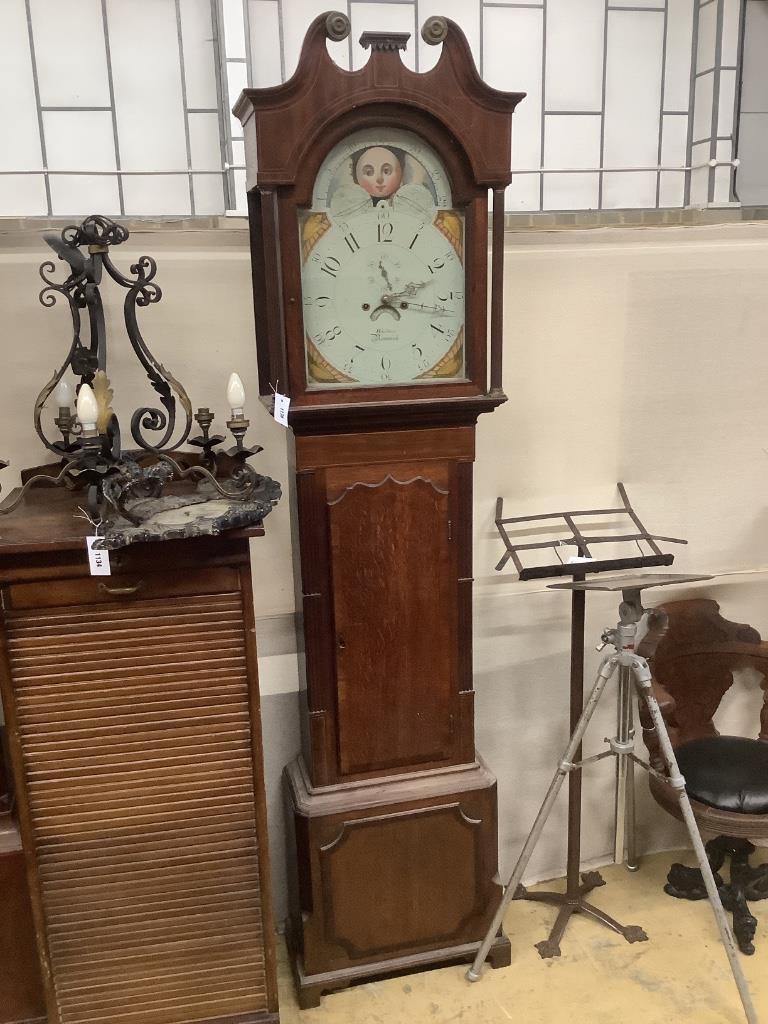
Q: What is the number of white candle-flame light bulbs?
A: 3